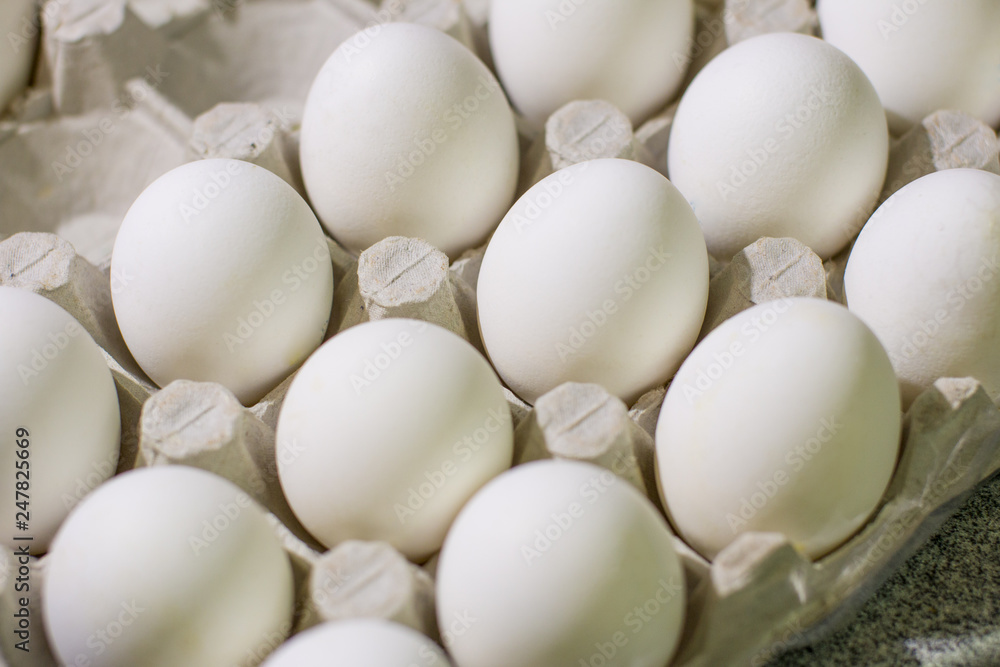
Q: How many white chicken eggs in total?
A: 14